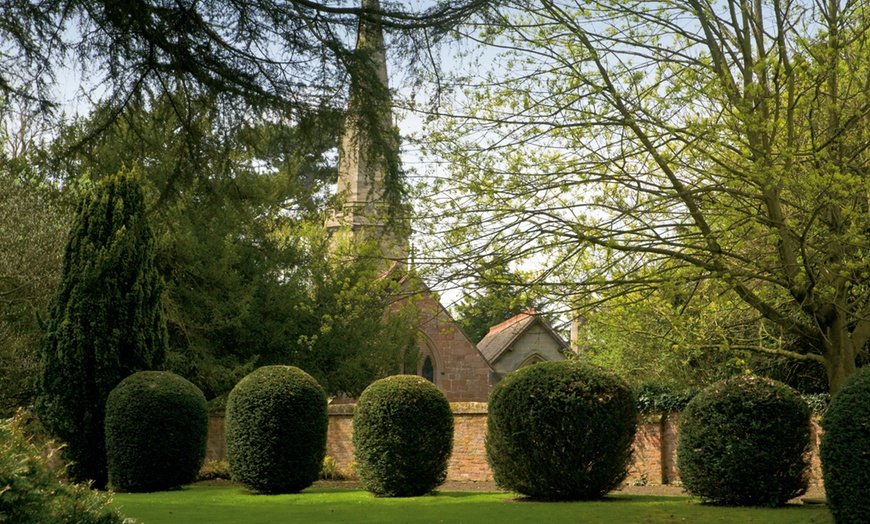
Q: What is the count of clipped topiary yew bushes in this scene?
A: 6